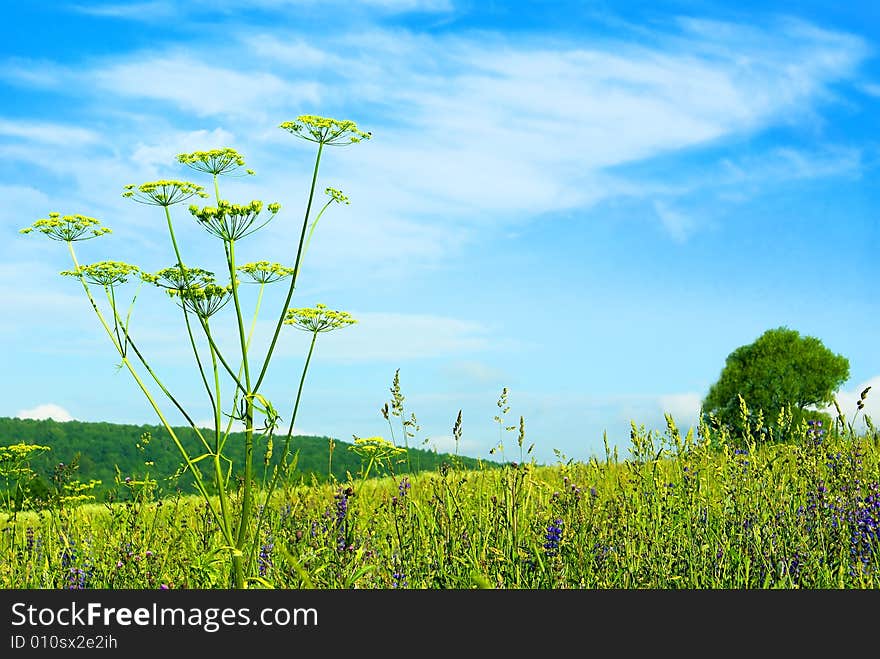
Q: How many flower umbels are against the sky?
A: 11